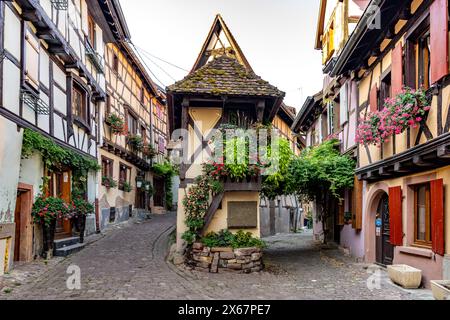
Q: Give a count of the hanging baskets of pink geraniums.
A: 2